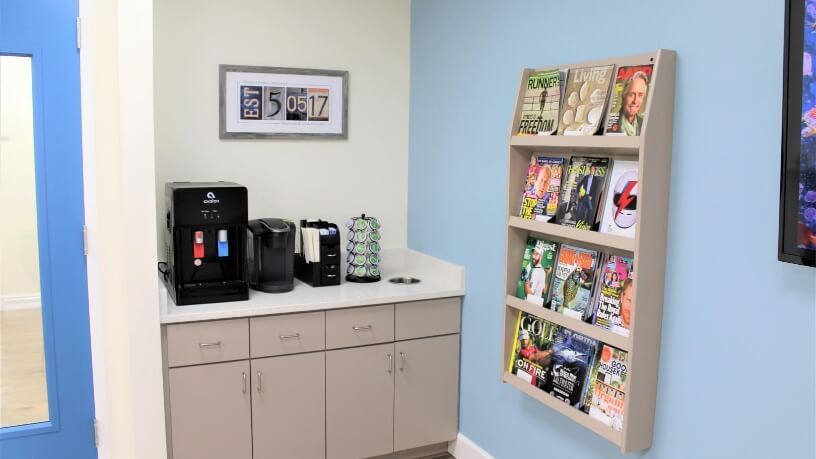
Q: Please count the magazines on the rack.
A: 12